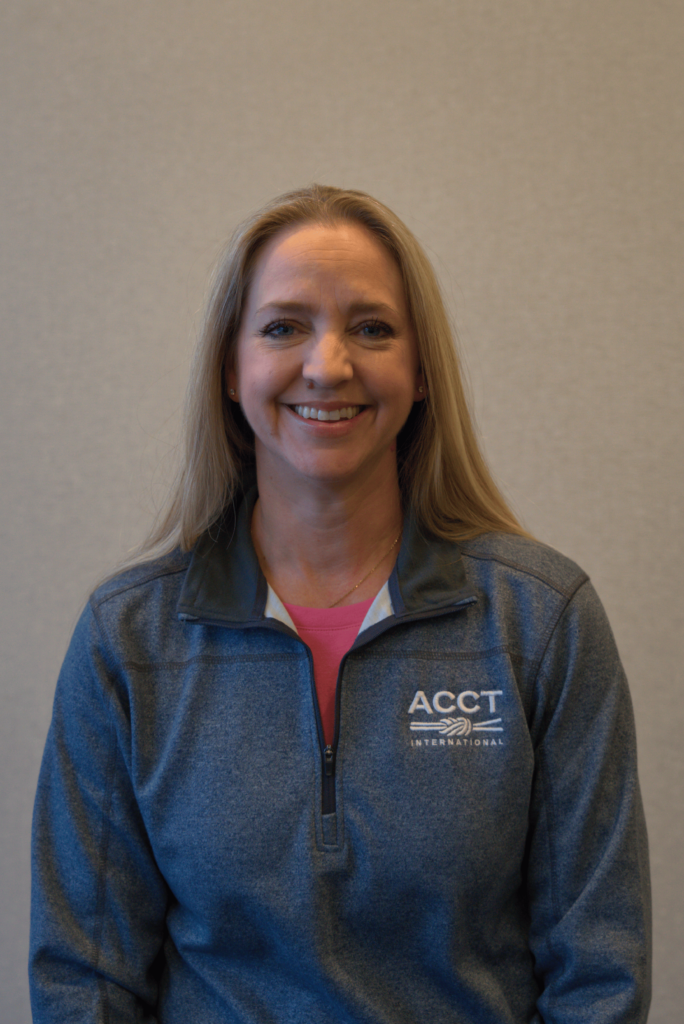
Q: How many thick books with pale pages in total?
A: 0